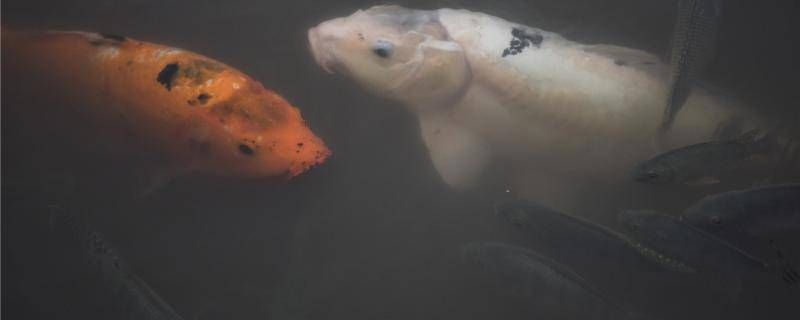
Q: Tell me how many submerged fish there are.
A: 9